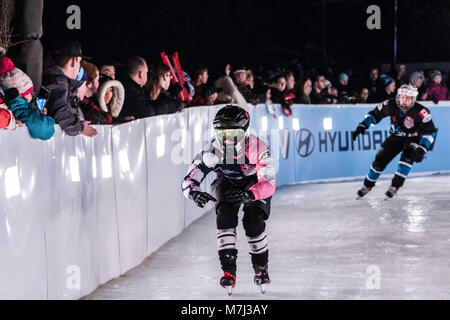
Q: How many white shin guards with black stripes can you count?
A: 2